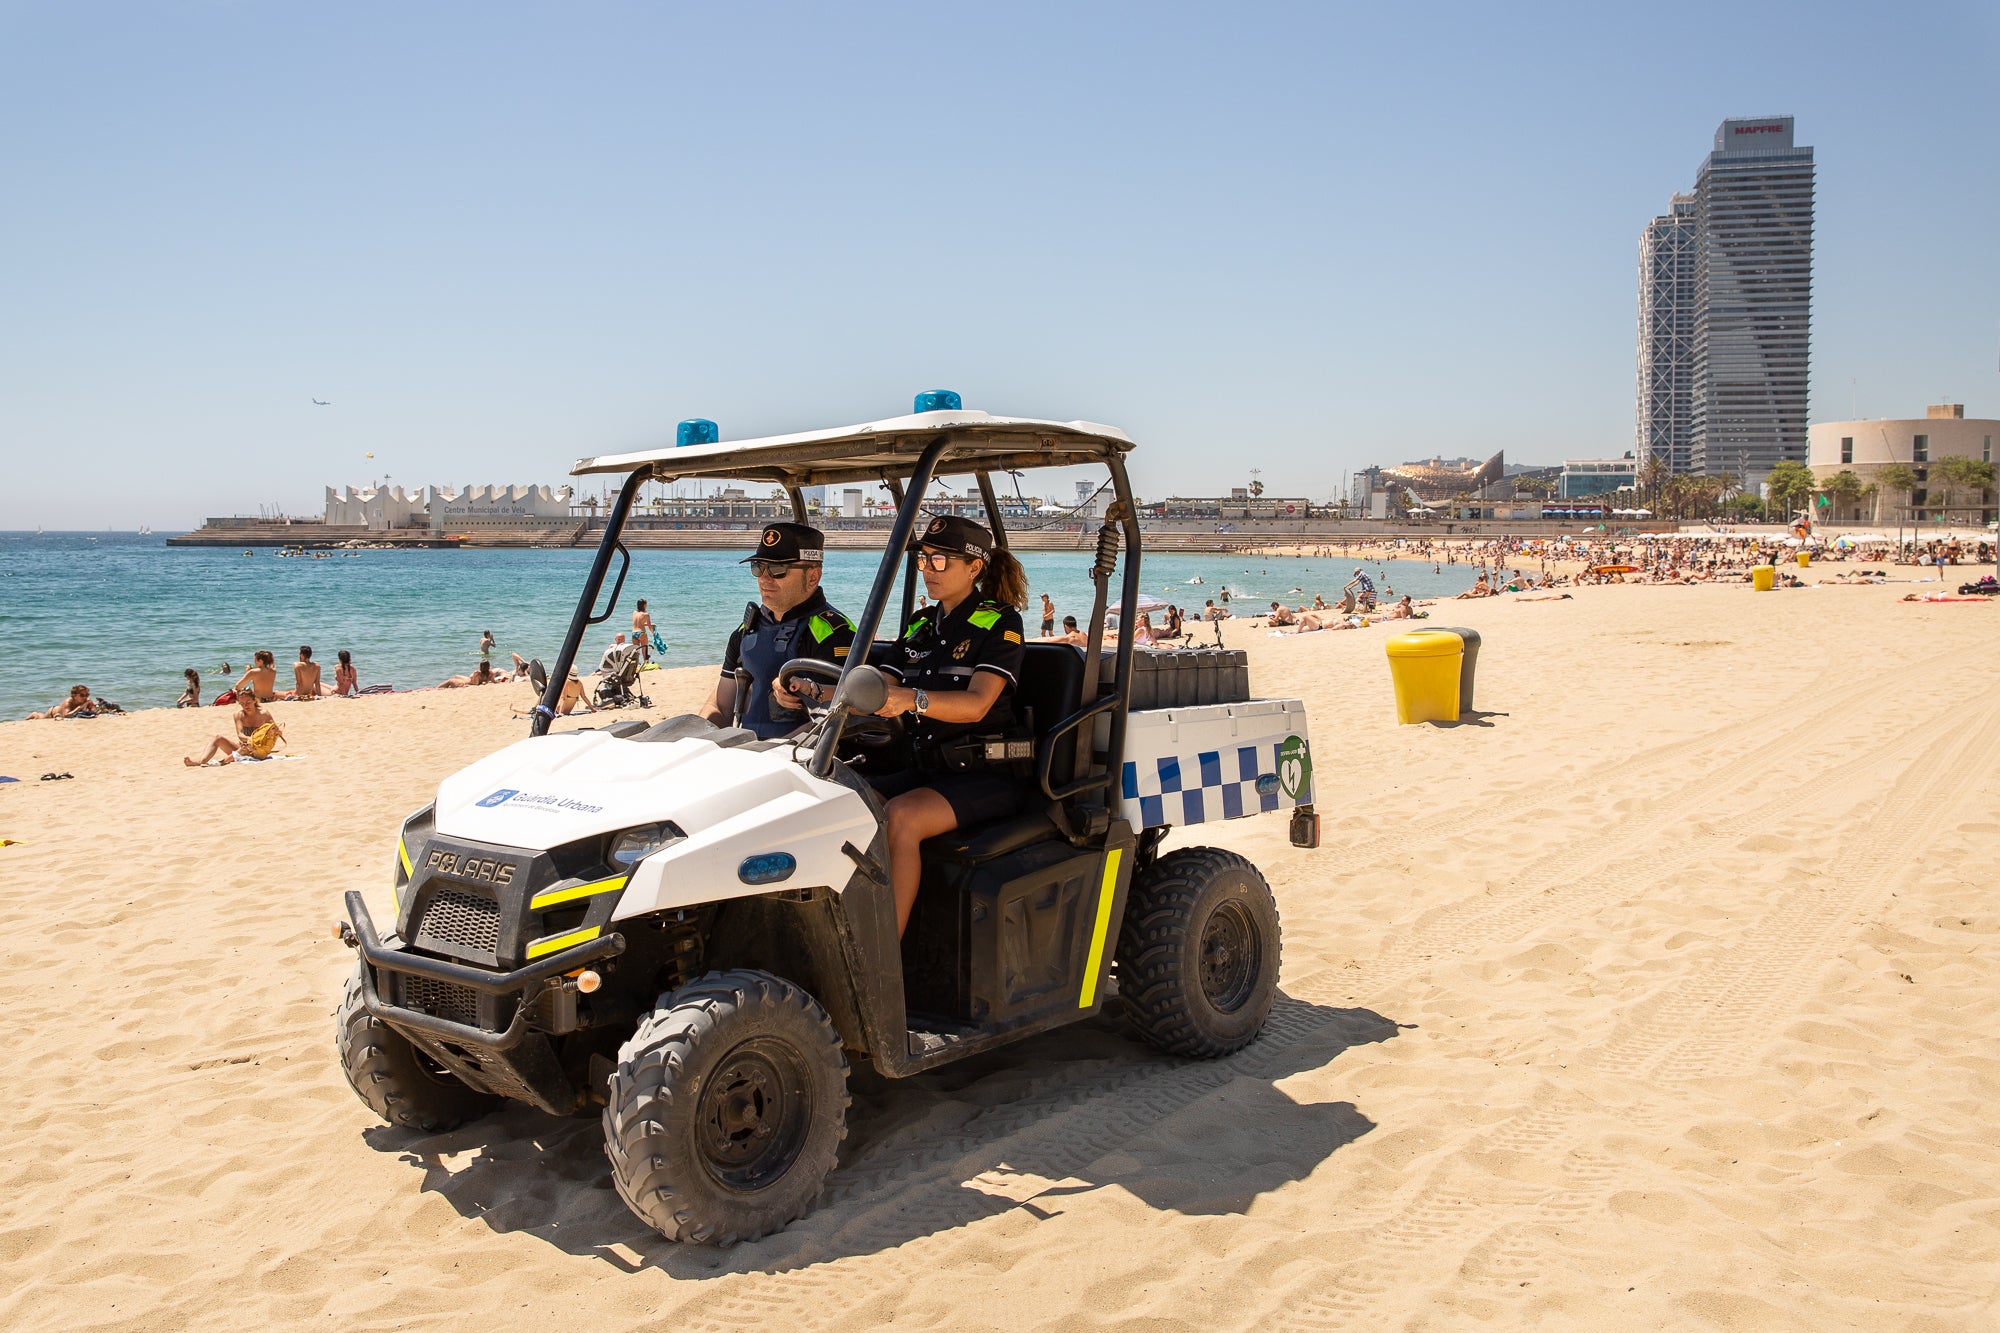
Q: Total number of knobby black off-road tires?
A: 3